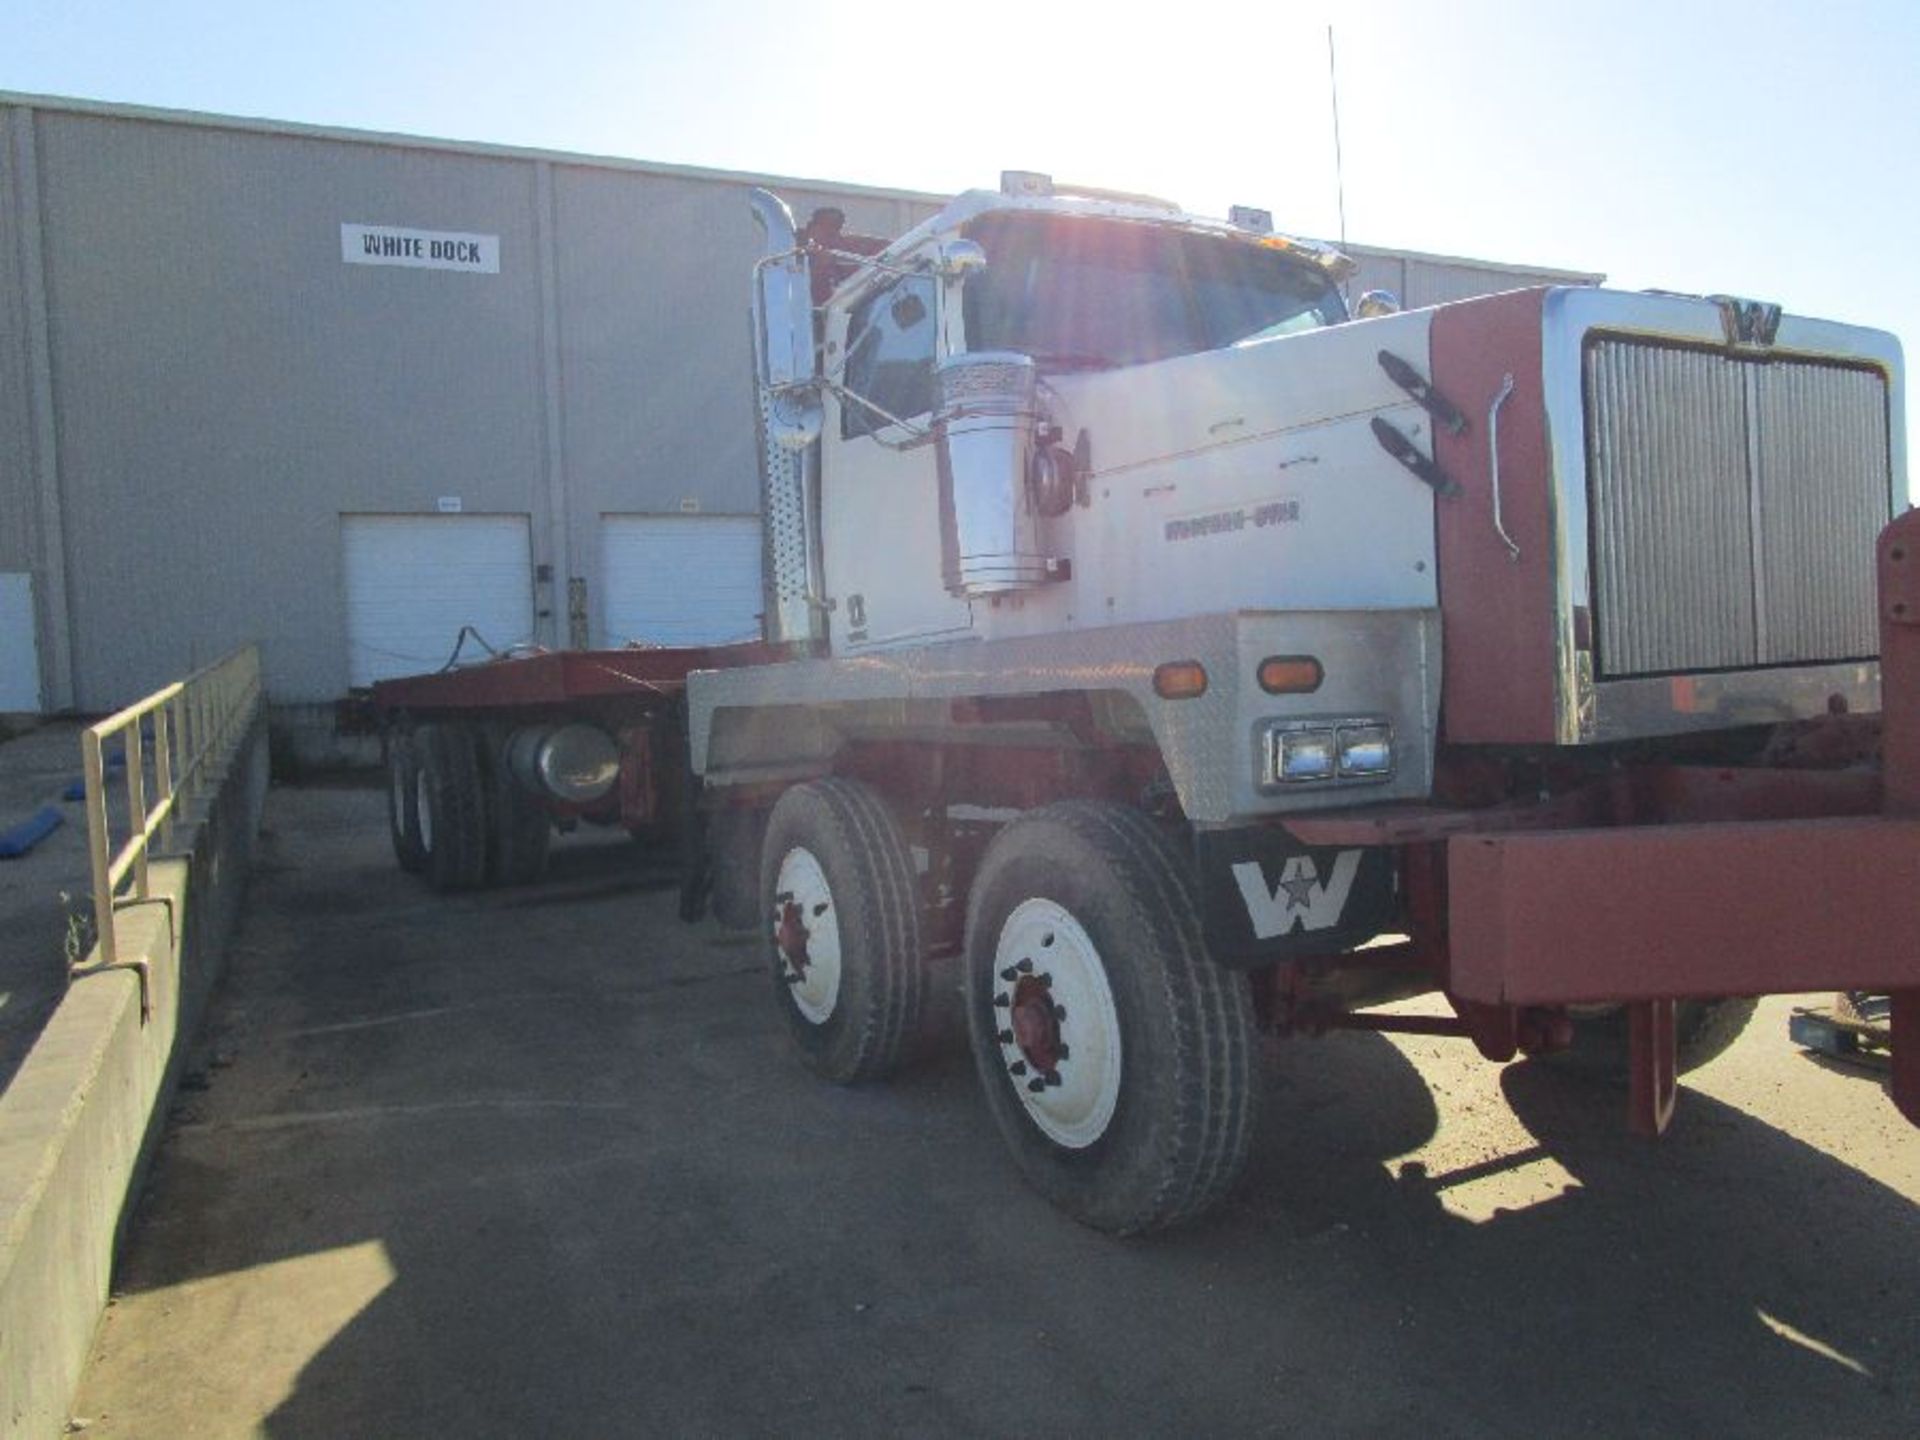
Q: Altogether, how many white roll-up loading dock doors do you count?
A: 2